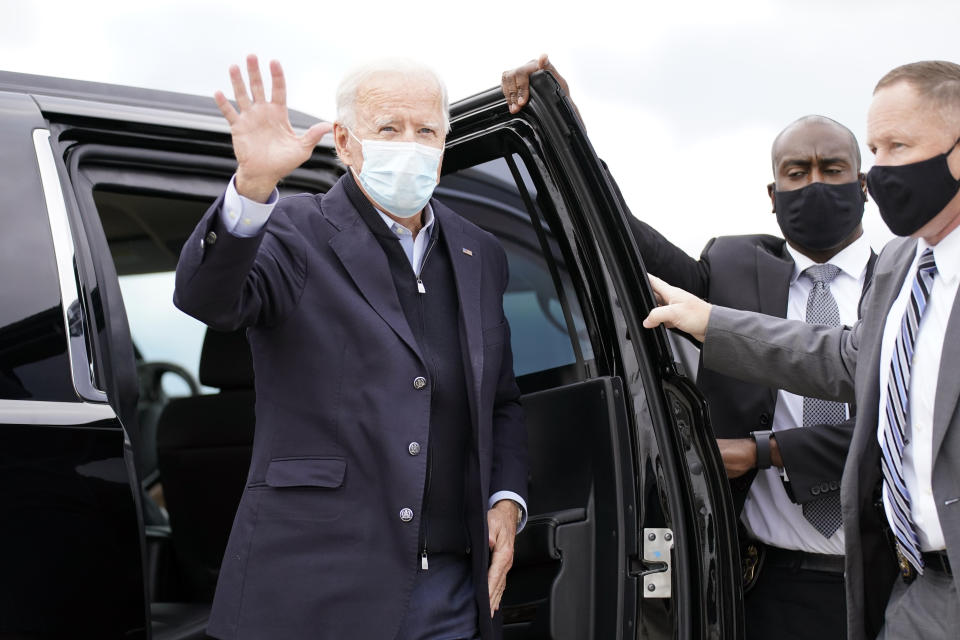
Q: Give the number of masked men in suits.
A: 3